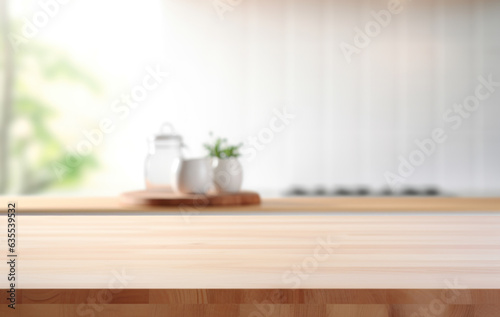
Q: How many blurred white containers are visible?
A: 3